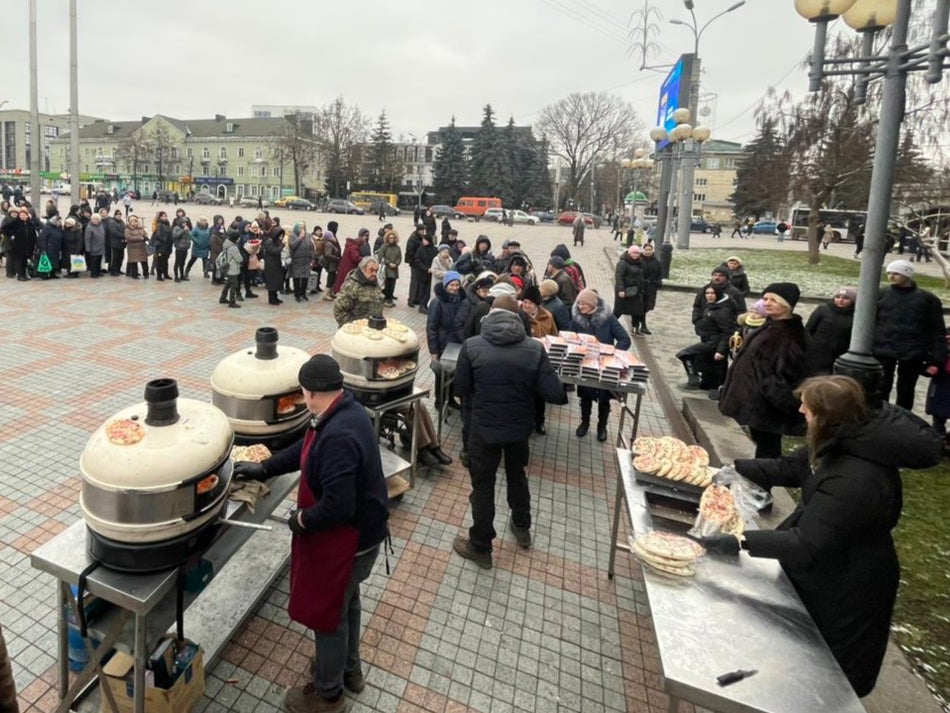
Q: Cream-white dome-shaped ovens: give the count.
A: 3